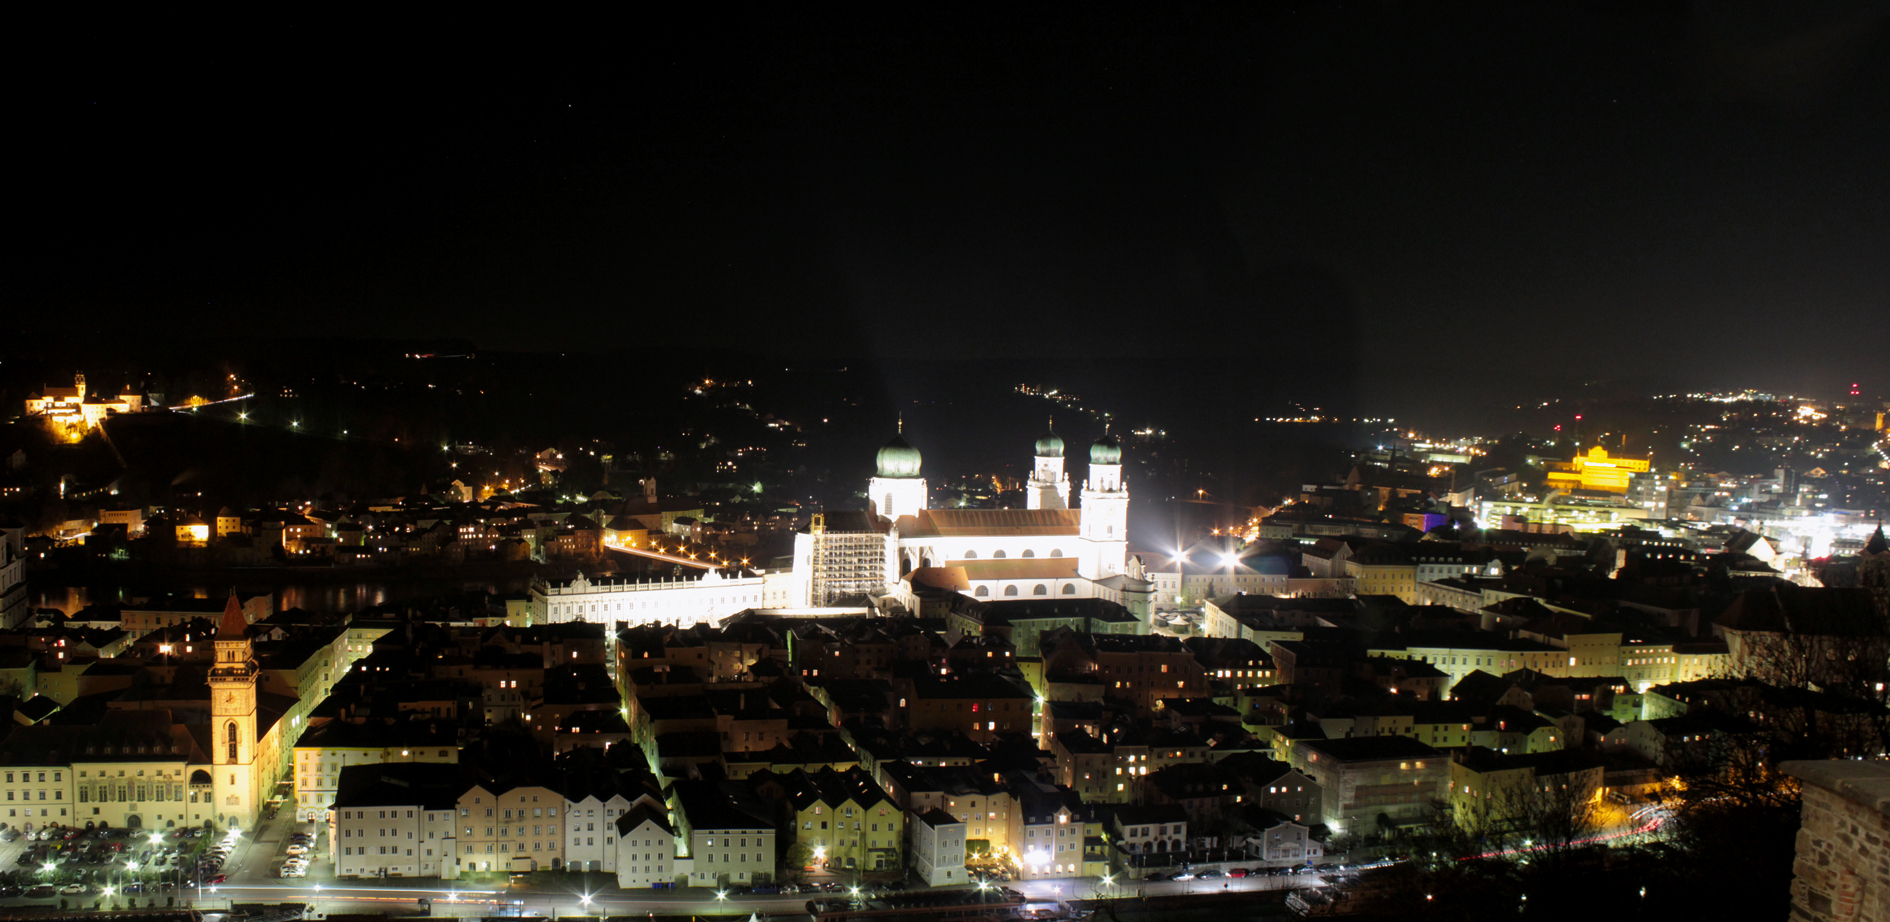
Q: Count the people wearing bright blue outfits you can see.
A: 0